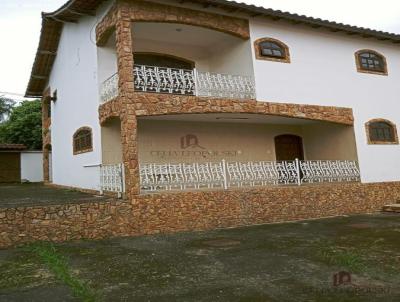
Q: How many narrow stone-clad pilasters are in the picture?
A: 2